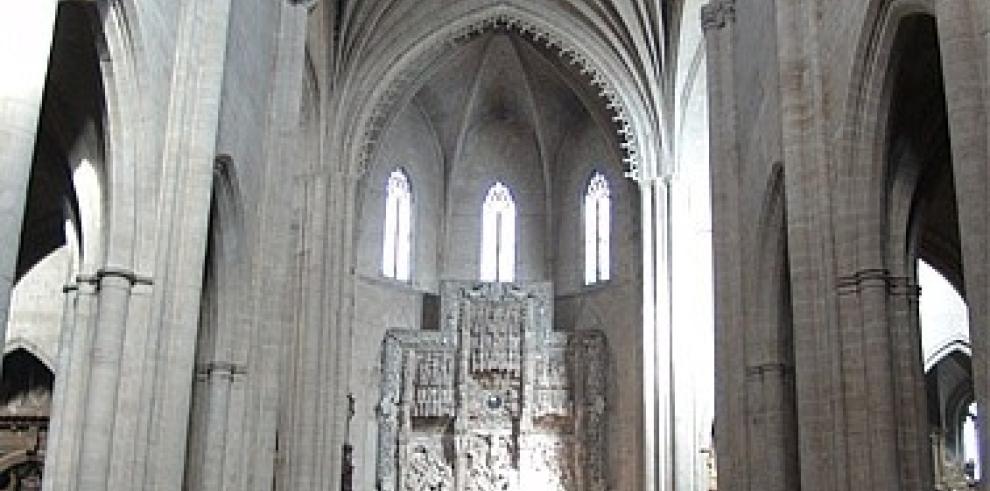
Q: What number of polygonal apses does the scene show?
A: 1